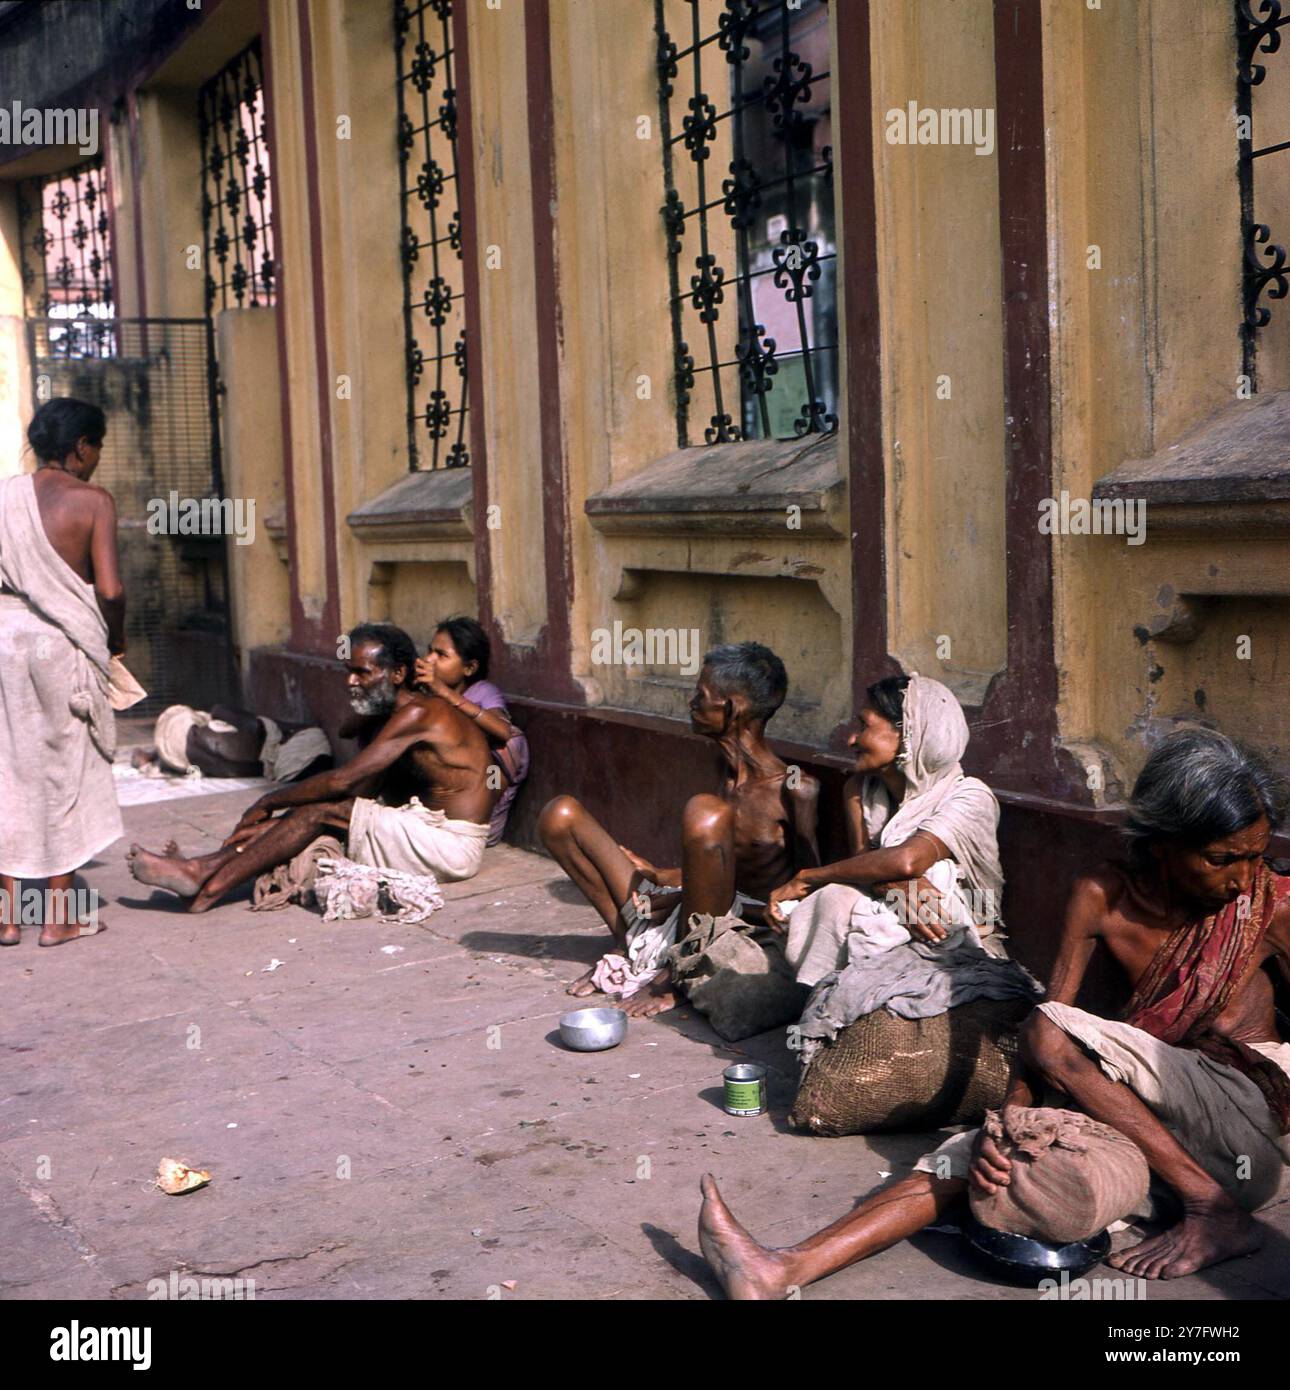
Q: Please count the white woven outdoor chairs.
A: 0